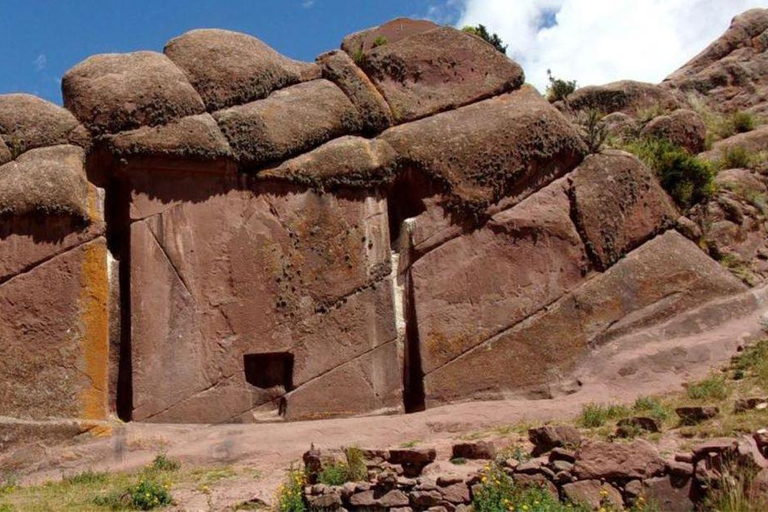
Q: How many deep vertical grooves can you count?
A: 2